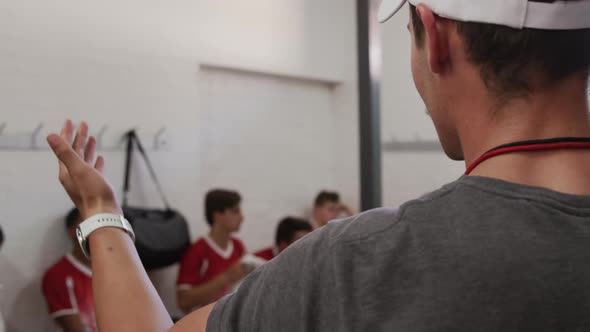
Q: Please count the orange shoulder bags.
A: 0